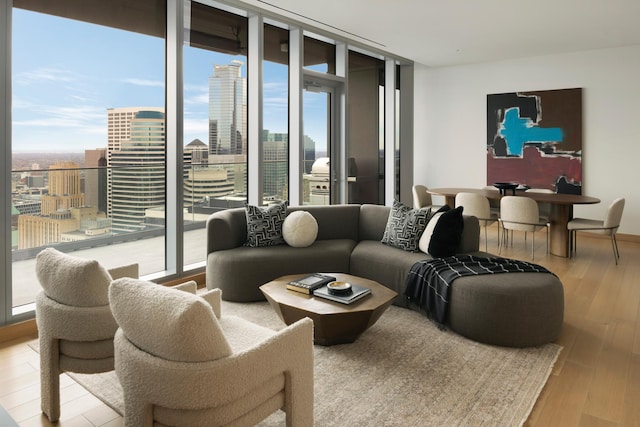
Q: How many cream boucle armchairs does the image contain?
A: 2